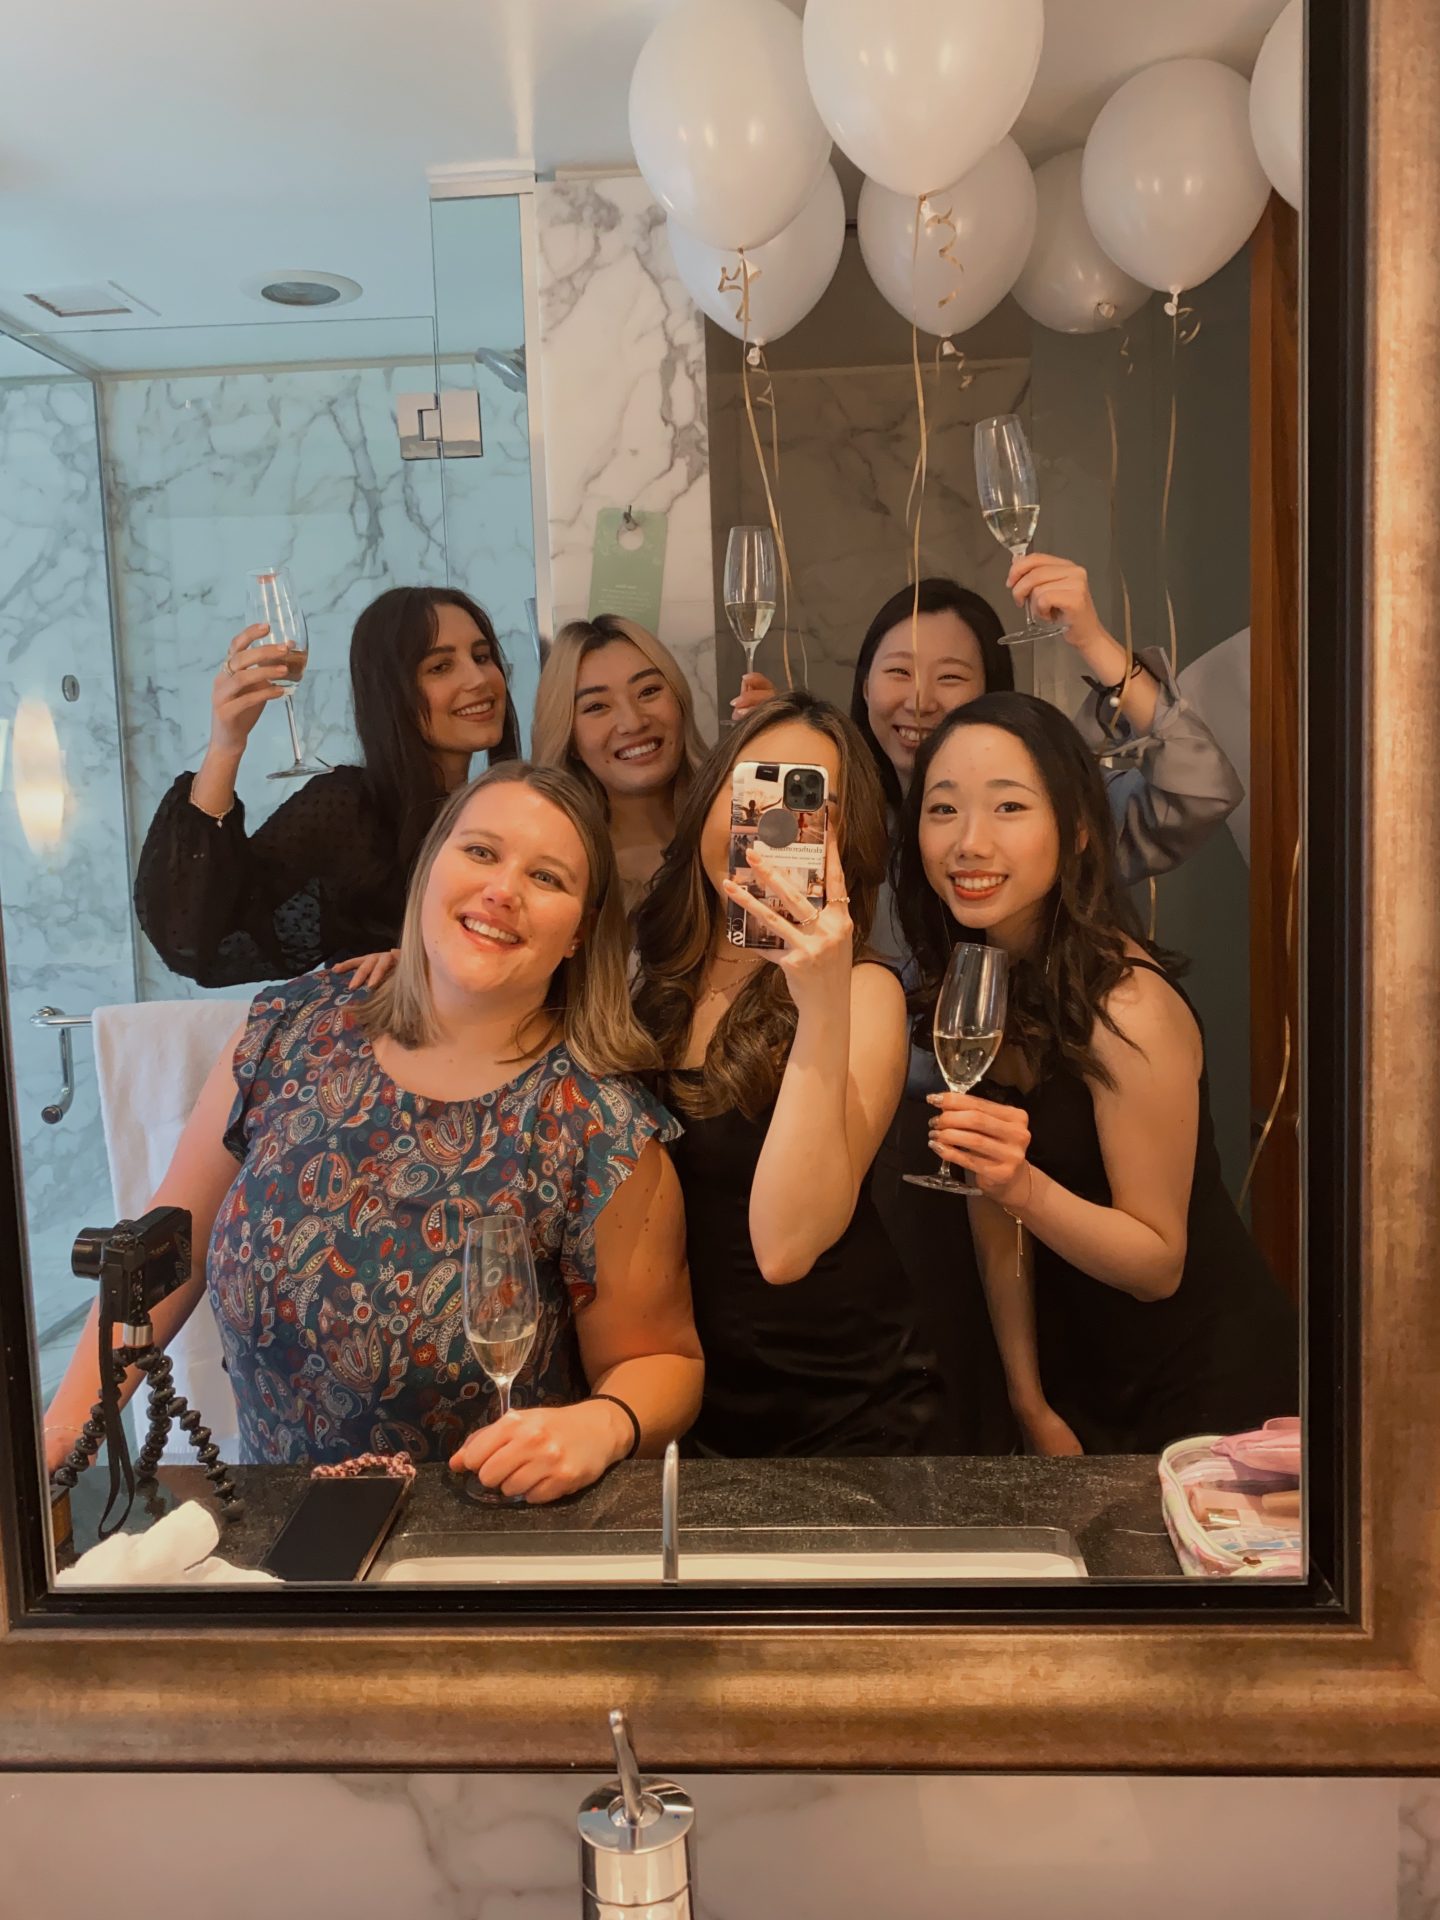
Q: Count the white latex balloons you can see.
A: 7